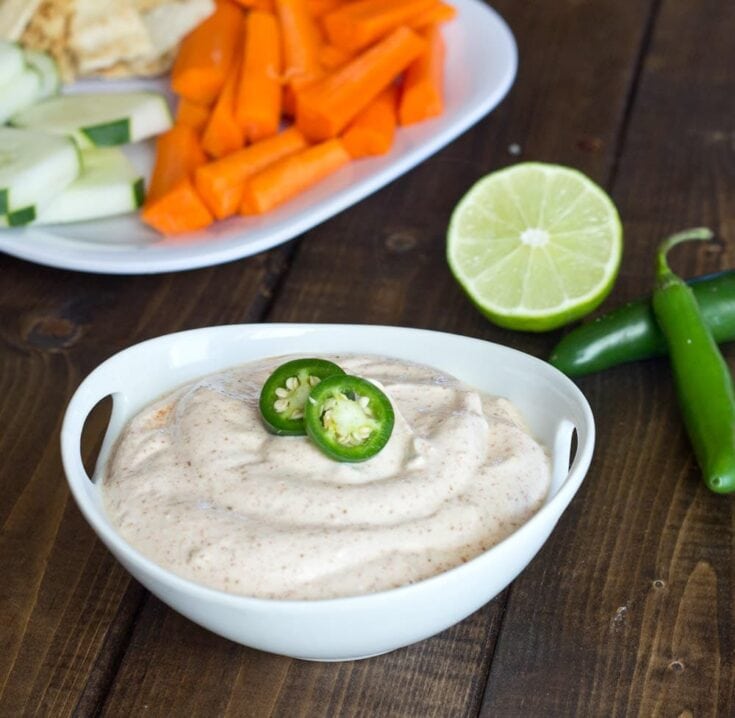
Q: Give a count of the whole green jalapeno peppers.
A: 2